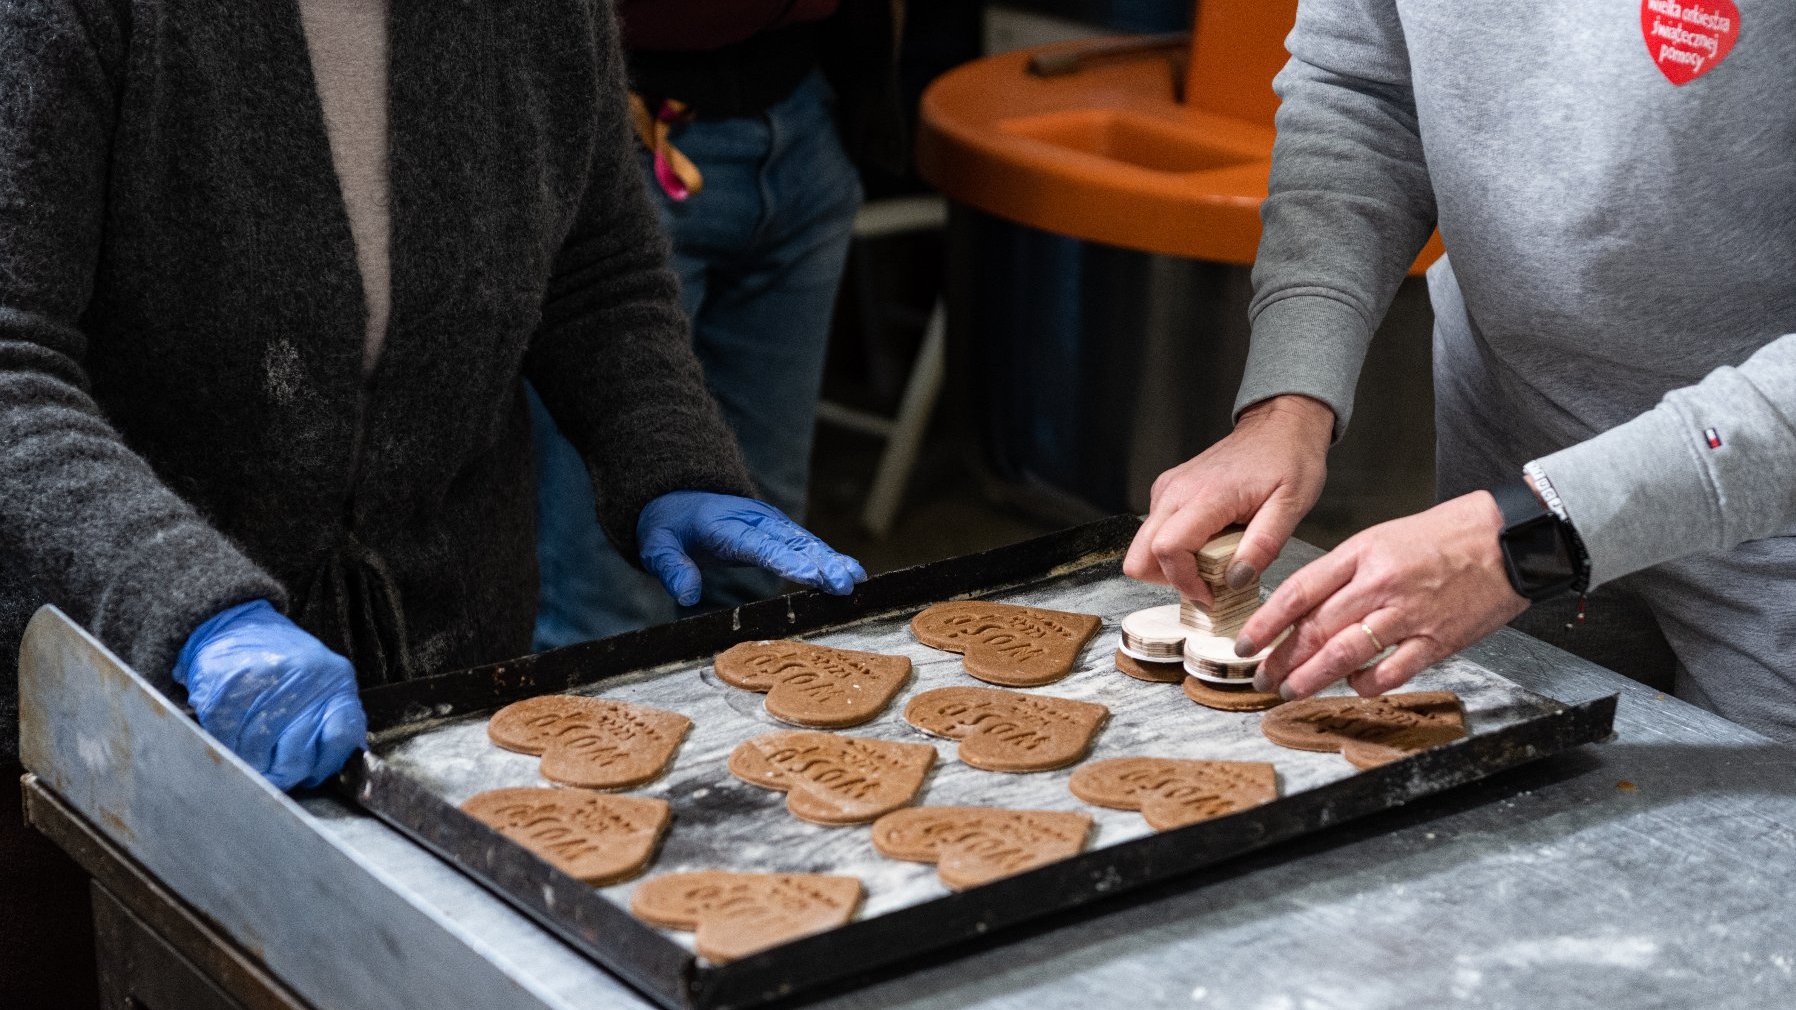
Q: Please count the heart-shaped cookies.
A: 11